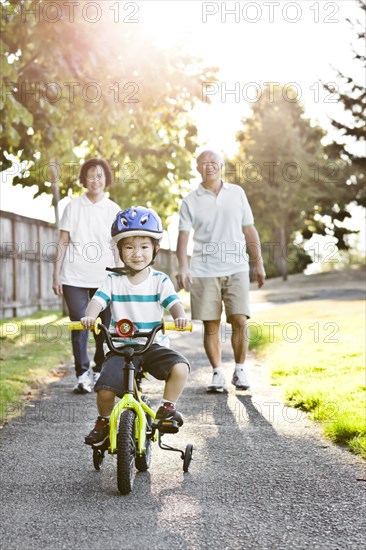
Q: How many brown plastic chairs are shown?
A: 0